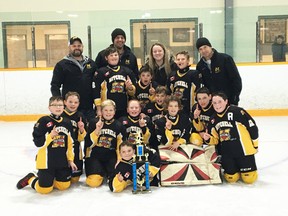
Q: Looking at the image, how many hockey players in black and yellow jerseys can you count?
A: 12